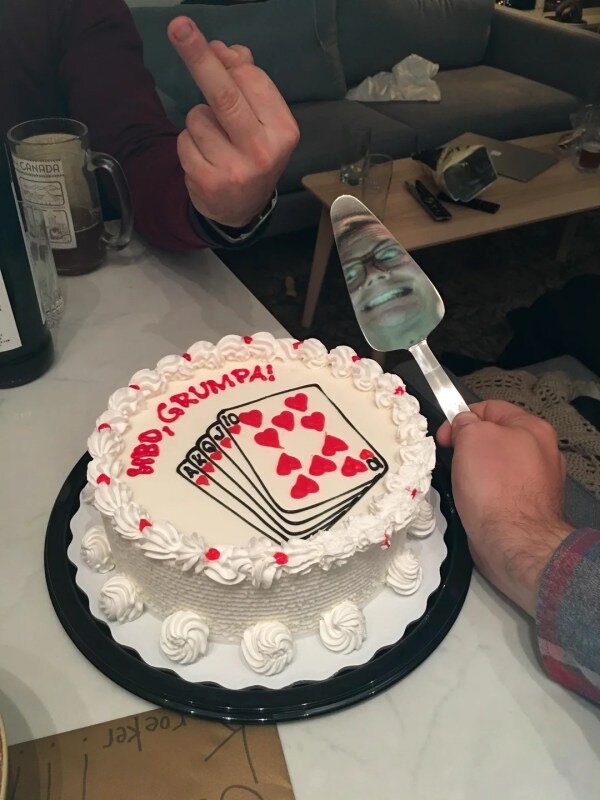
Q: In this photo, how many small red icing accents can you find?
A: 13